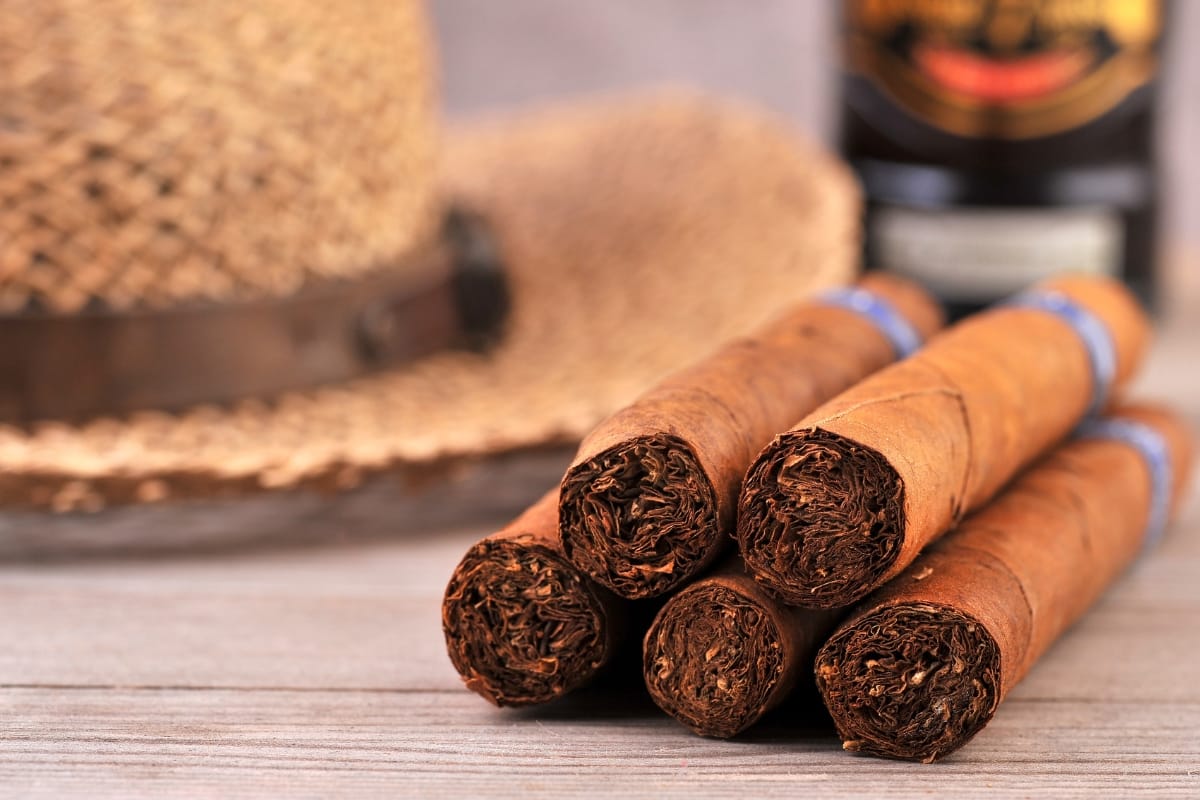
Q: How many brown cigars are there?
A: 5